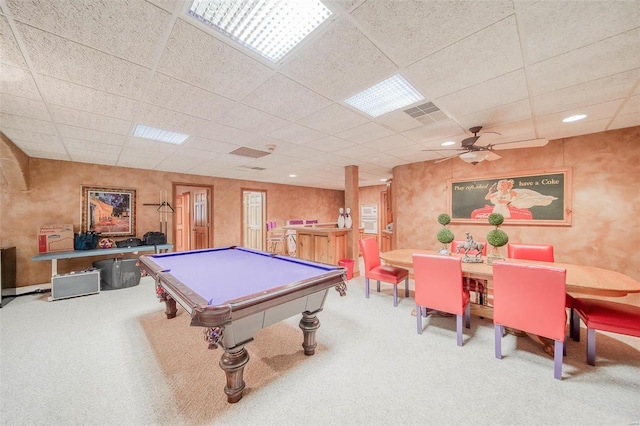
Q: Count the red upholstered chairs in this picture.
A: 6